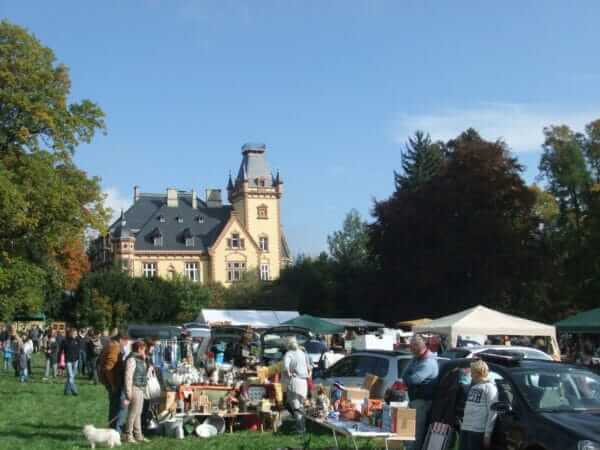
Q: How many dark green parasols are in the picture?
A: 2